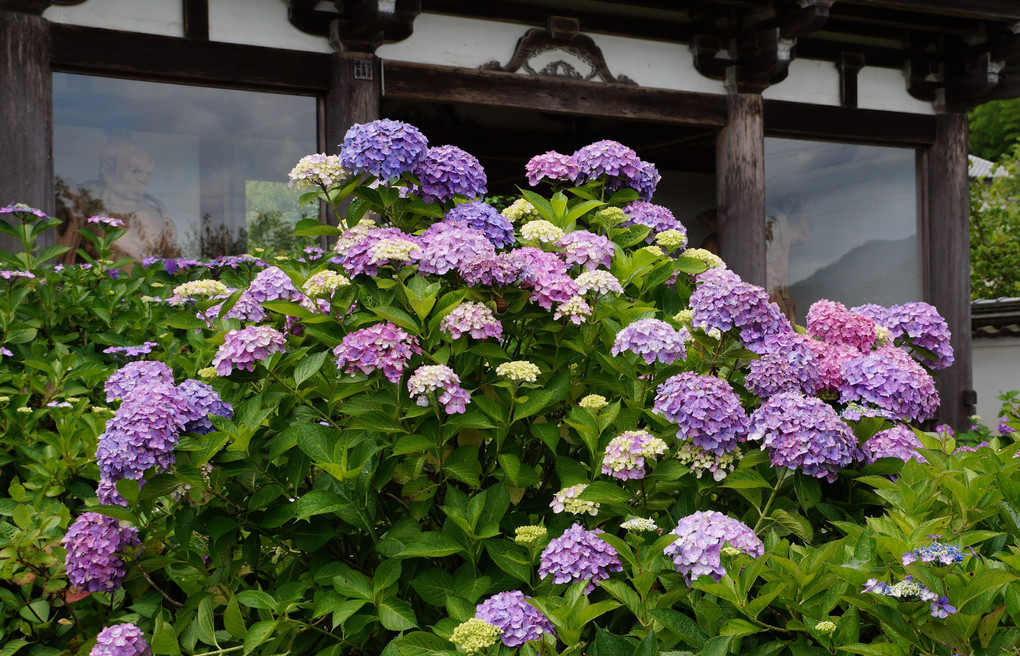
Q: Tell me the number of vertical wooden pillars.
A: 4